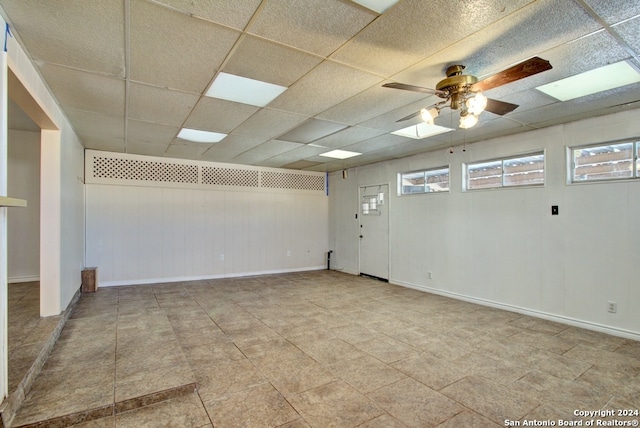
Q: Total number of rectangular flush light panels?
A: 6